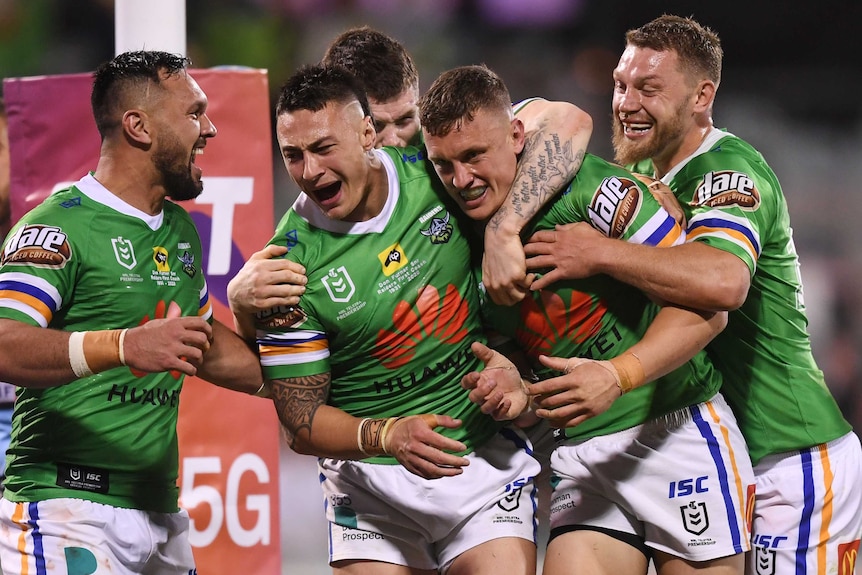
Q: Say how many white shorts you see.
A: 4